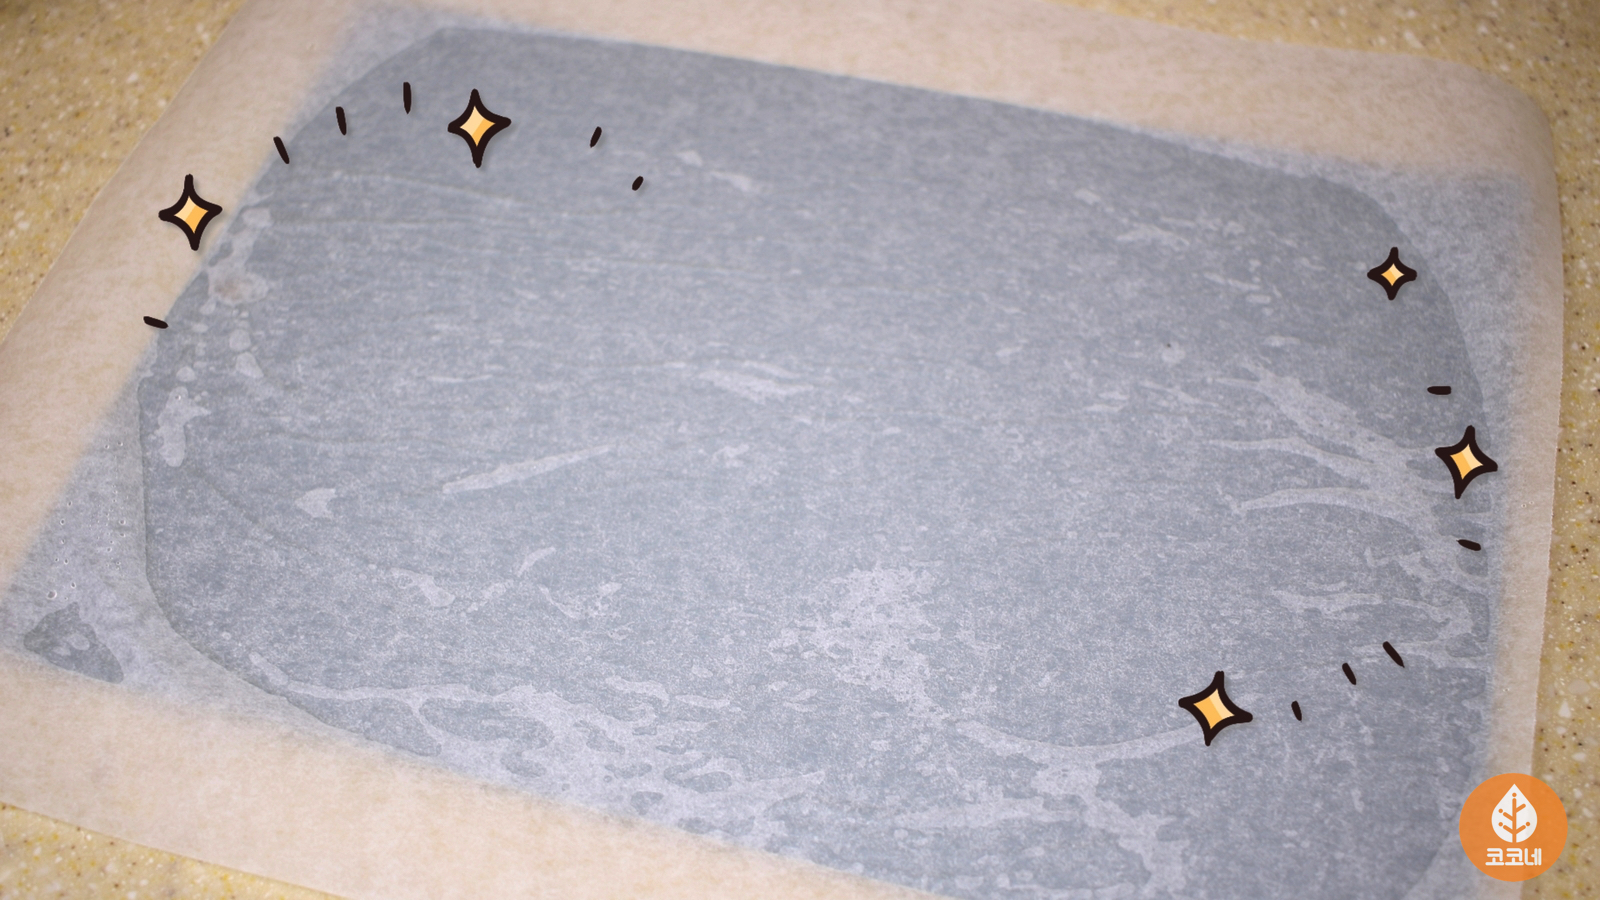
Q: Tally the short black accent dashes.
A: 11